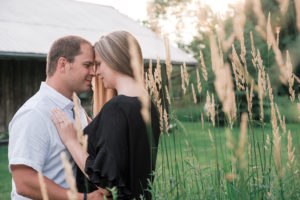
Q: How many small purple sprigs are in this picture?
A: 0